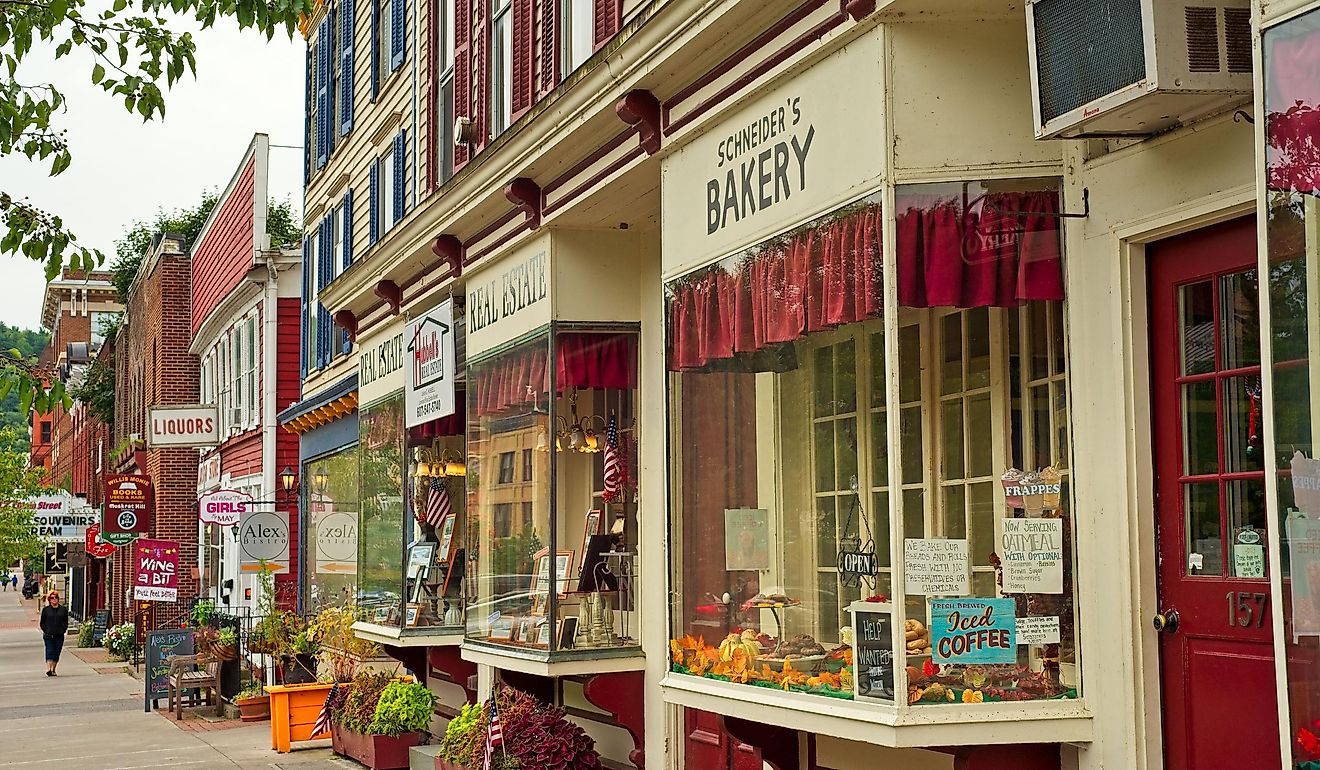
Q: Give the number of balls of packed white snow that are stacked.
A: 0